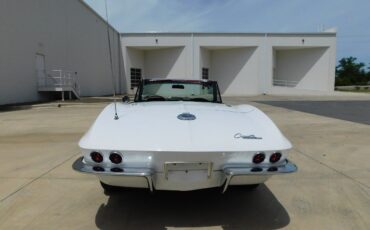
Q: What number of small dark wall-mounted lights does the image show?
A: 2